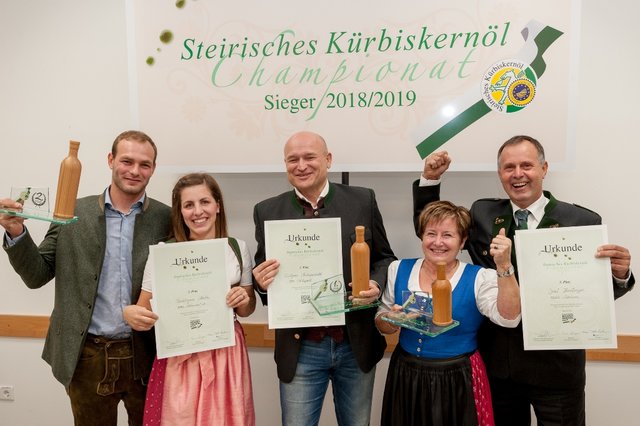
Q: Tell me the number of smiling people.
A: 5